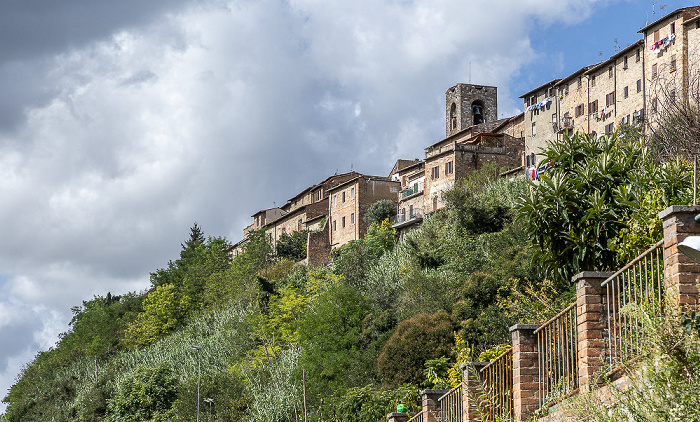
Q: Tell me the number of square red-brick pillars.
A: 6